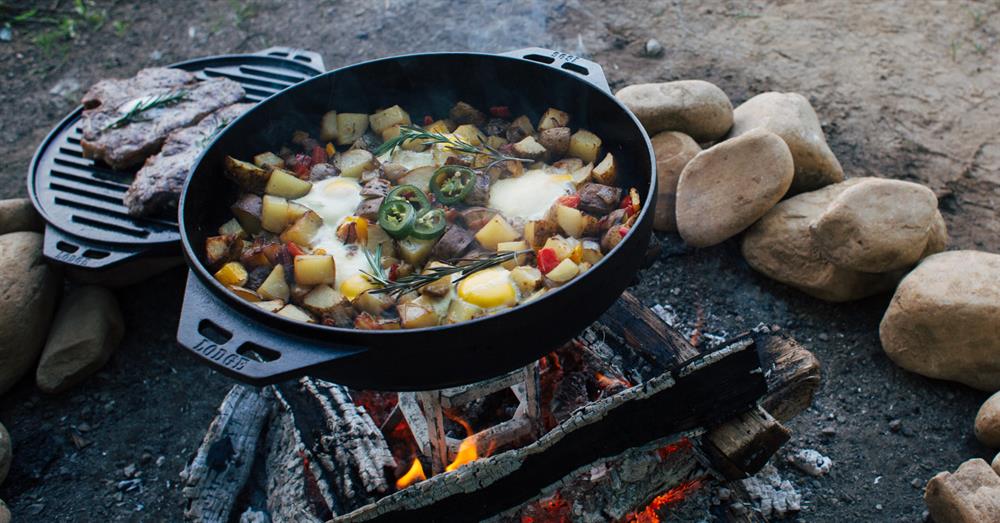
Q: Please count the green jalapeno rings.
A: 4